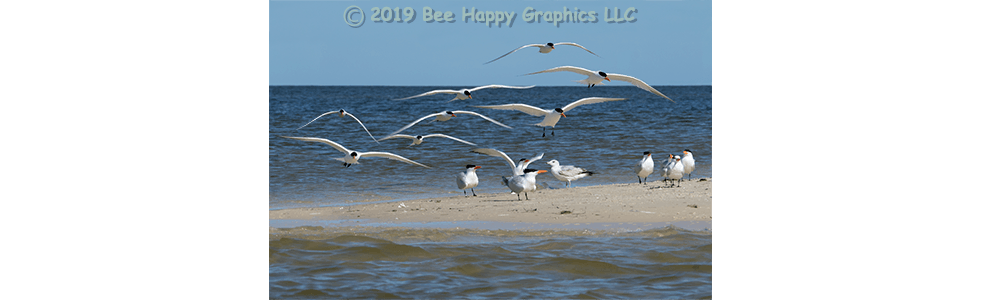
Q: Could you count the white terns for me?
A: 15